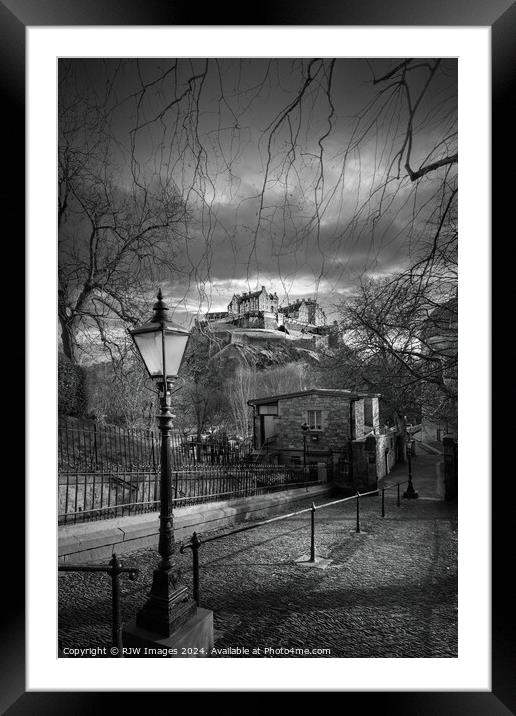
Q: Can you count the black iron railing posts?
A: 6